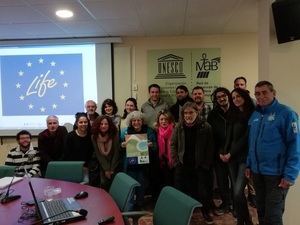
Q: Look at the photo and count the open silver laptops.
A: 1